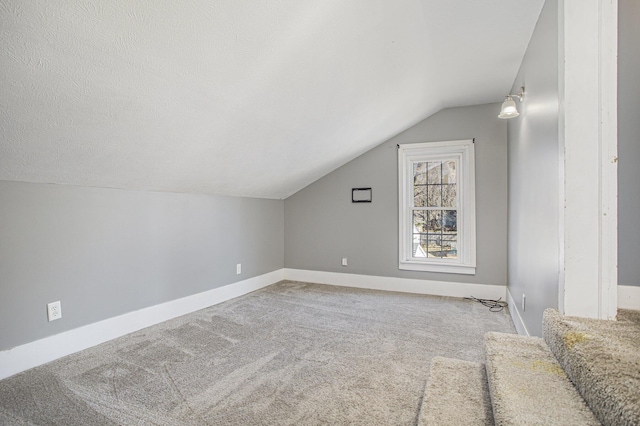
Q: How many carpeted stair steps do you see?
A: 3